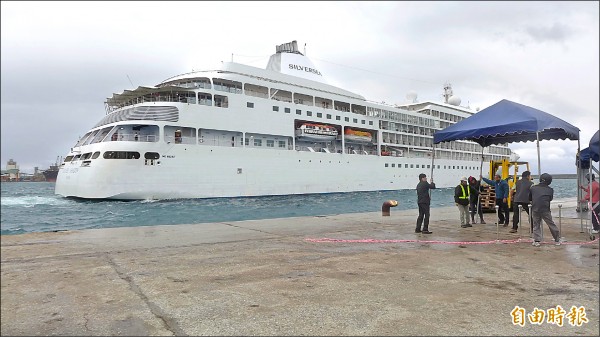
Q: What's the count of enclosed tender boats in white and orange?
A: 2